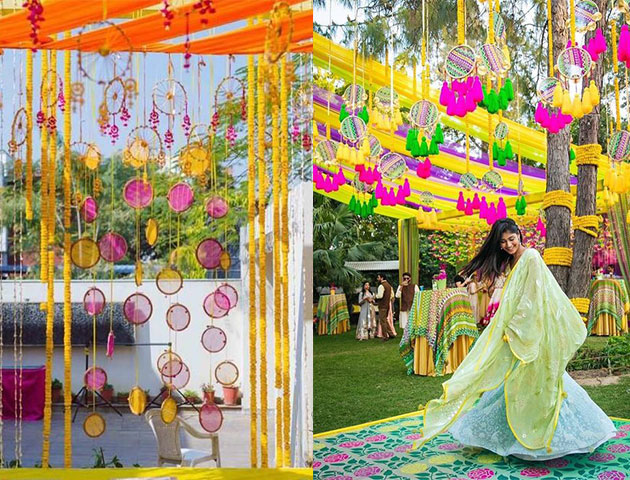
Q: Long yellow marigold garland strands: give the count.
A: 8